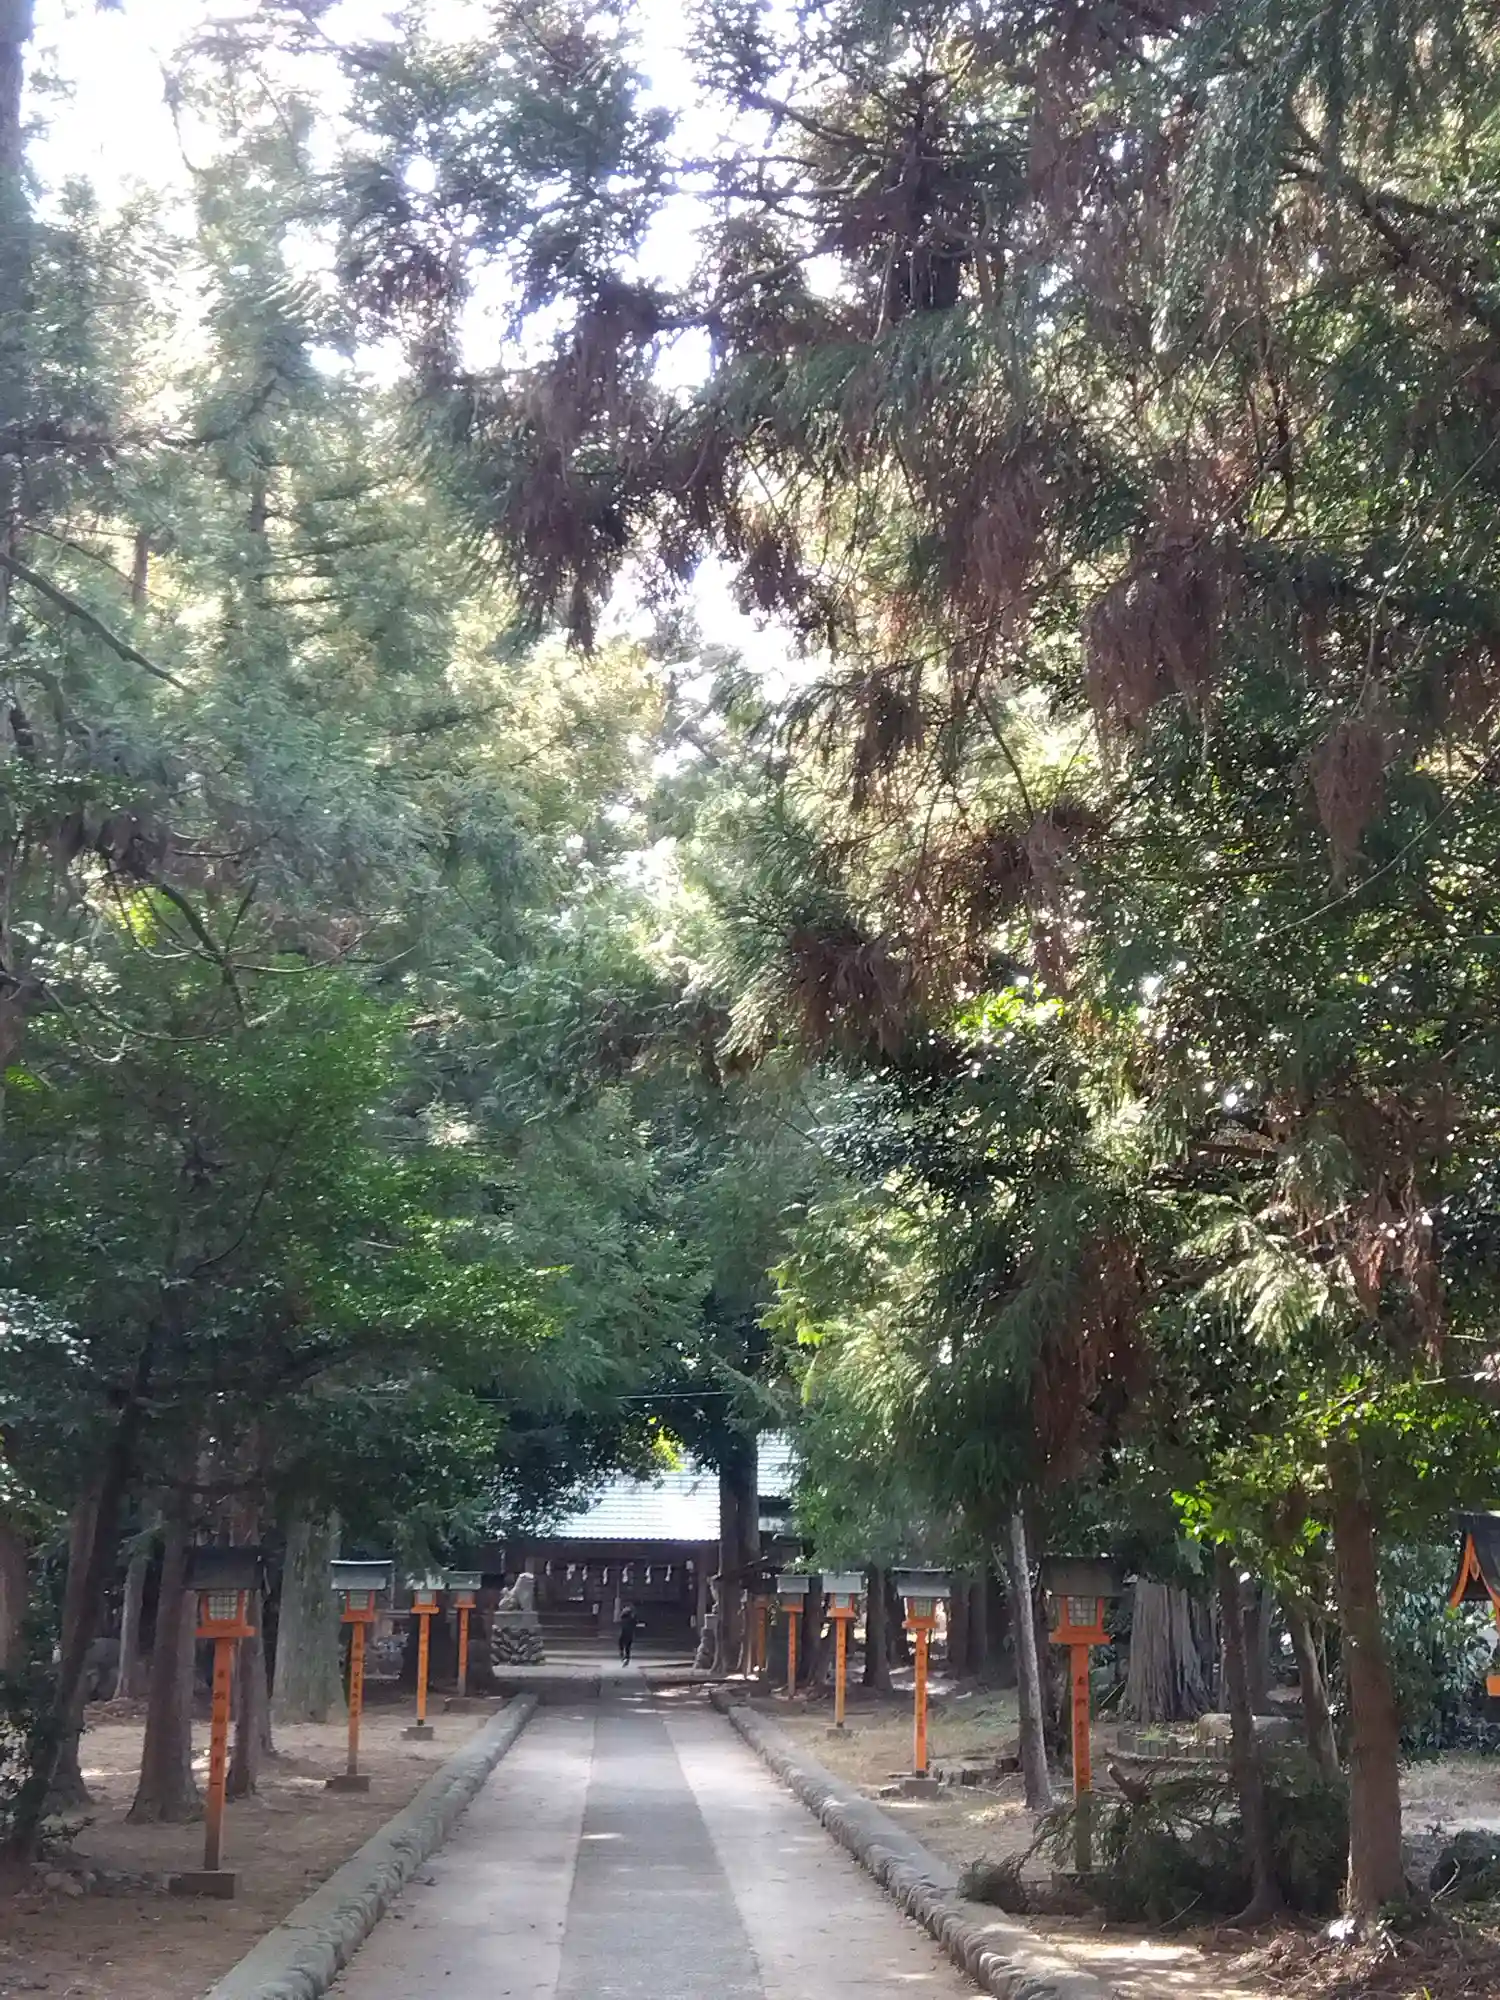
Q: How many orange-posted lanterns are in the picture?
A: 9